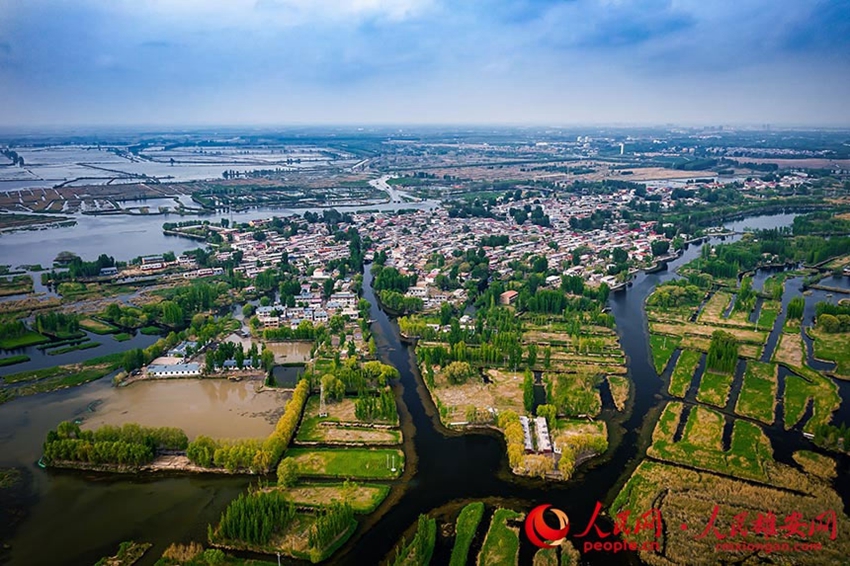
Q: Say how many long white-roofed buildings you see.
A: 2